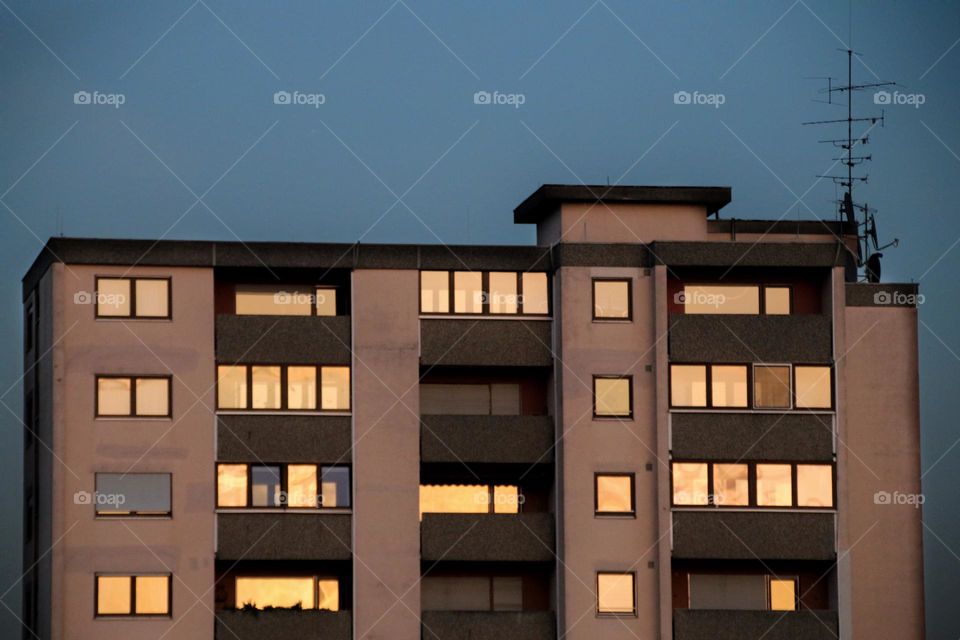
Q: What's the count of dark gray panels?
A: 12